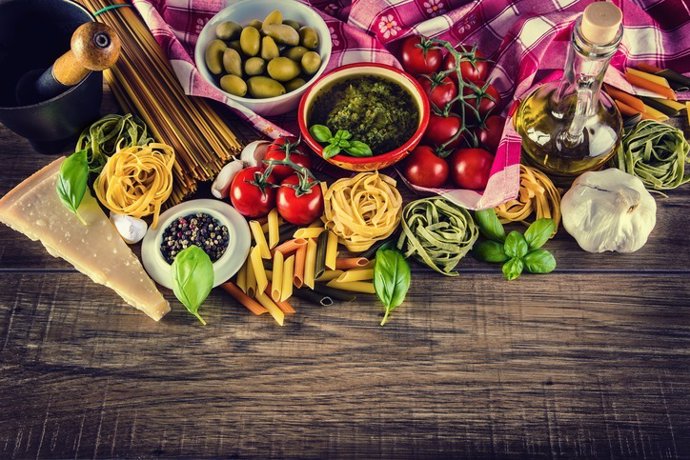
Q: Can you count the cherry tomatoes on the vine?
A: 11